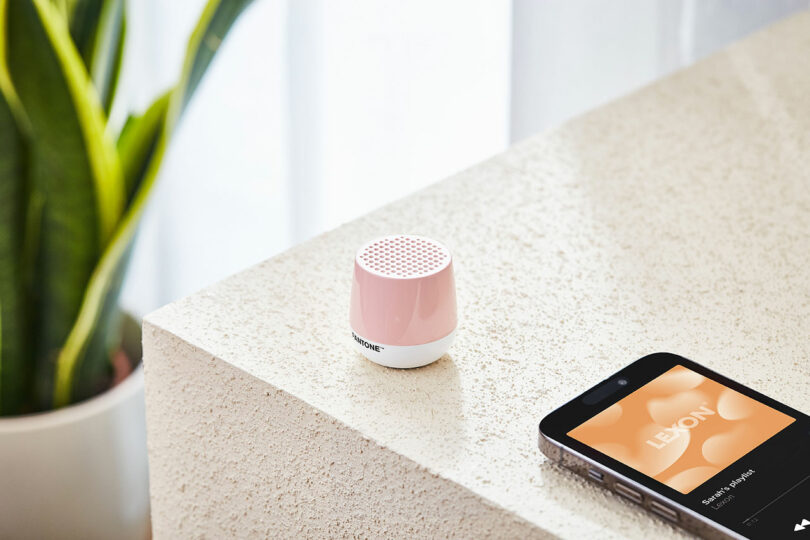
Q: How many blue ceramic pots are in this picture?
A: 0